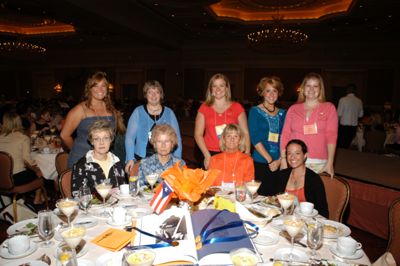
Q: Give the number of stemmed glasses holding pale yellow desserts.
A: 9